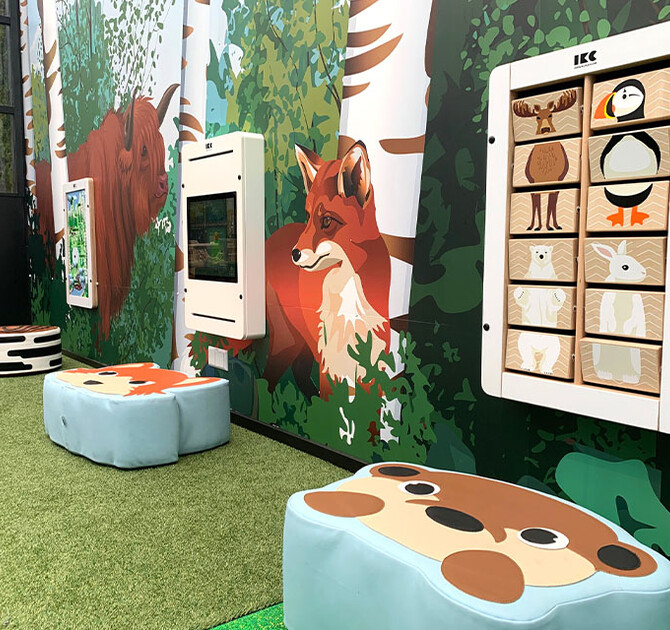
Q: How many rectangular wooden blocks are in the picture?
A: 12